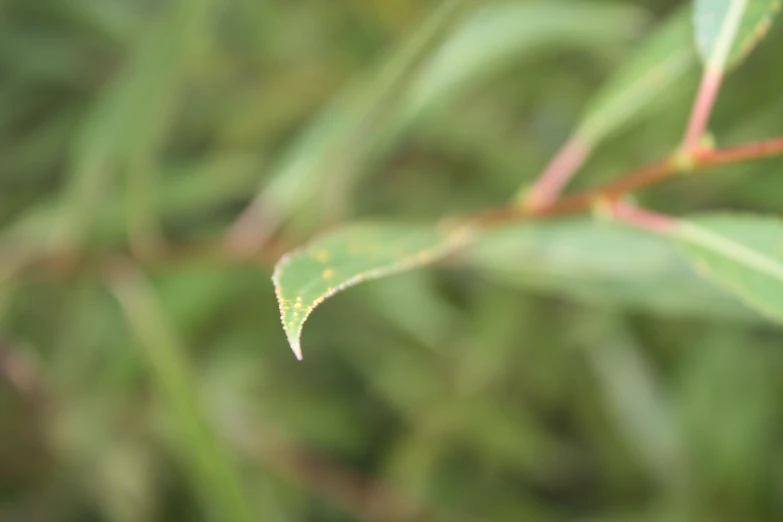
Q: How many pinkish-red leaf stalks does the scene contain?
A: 3